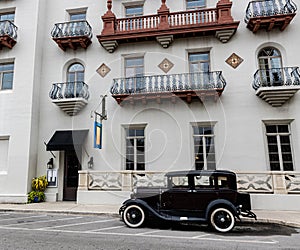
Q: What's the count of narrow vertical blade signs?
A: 1